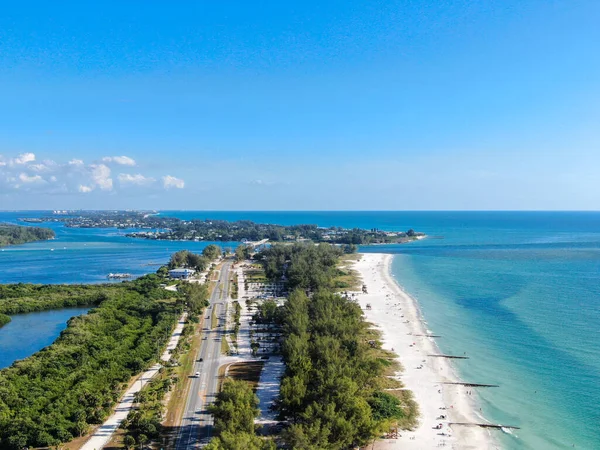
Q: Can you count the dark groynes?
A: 4